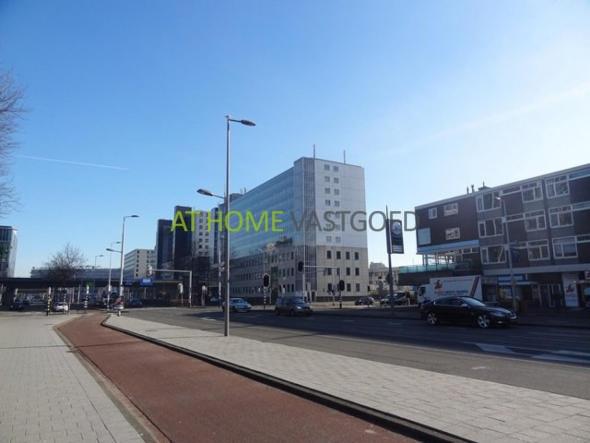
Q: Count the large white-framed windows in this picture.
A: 9